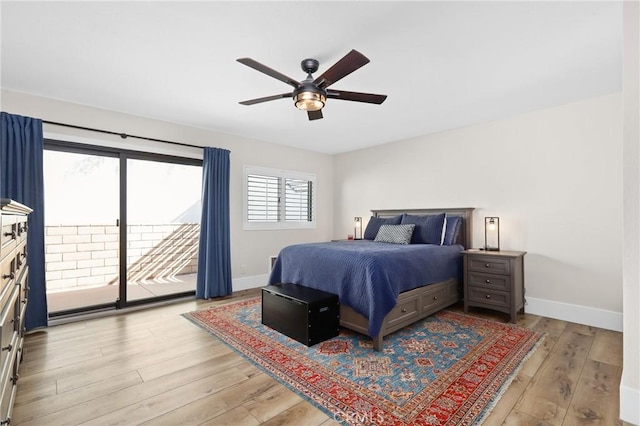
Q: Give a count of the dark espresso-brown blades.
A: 5